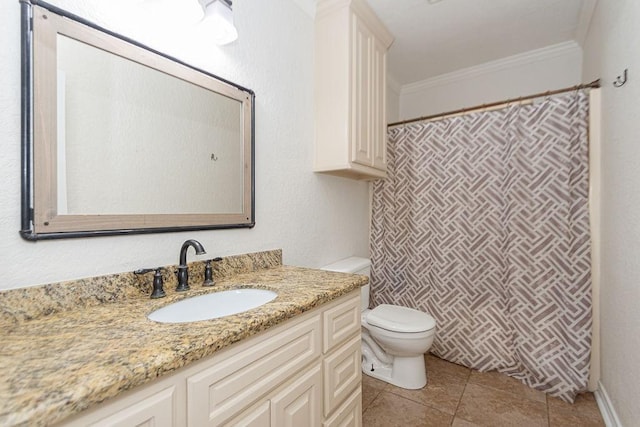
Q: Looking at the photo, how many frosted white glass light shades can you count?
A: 2